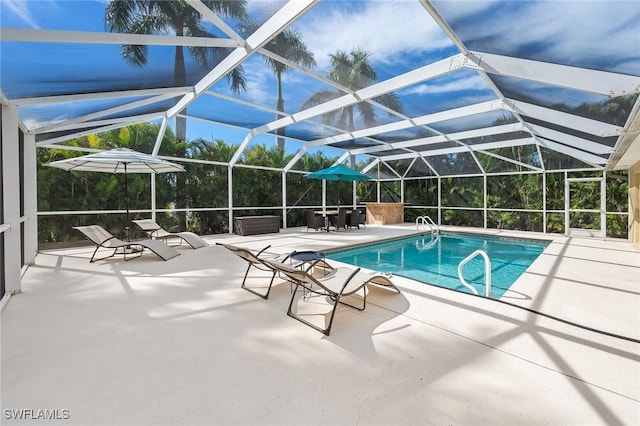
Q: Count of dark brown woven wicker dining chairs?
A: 4